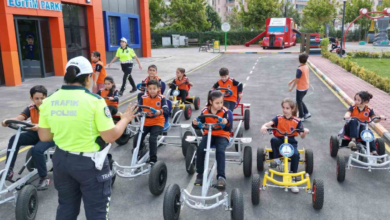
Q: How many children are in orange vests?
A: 11